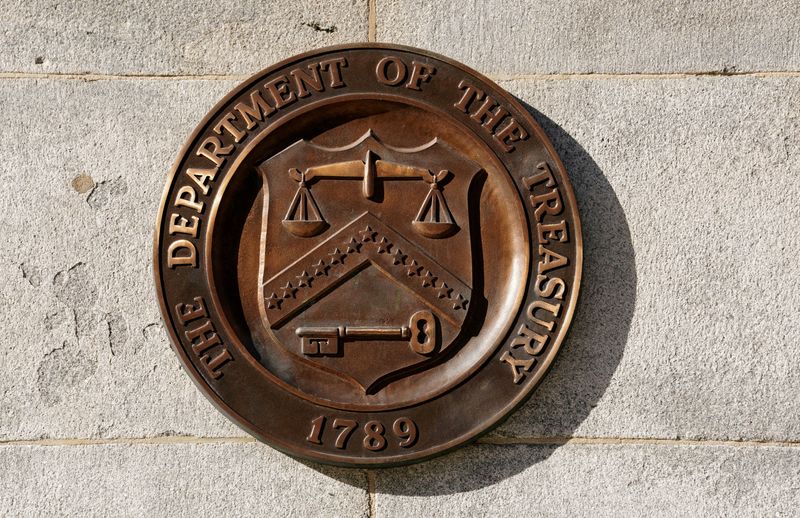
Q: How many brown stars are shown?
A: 13